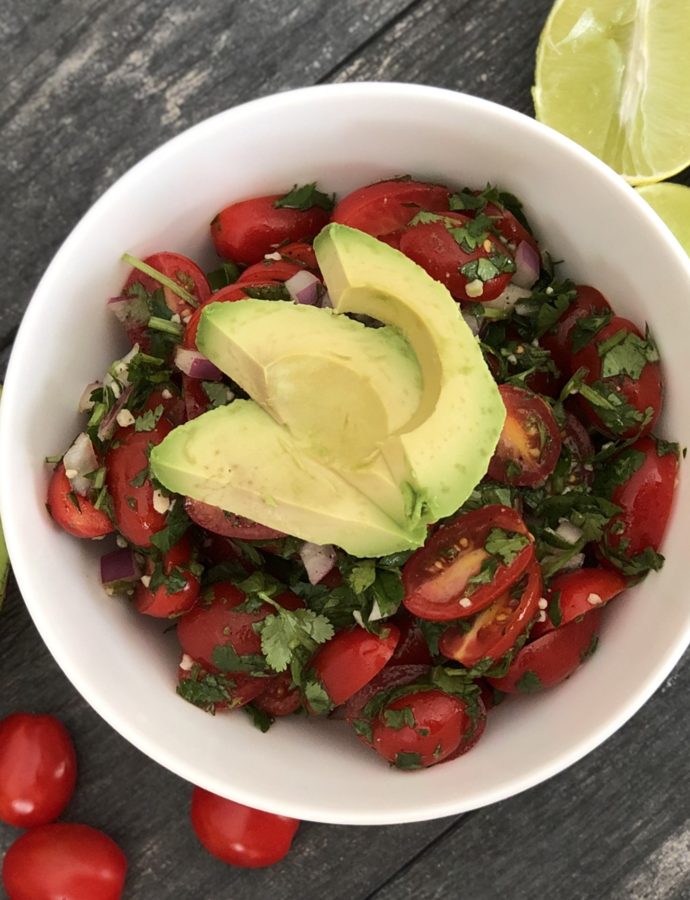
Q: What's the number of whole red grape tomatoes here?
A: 3